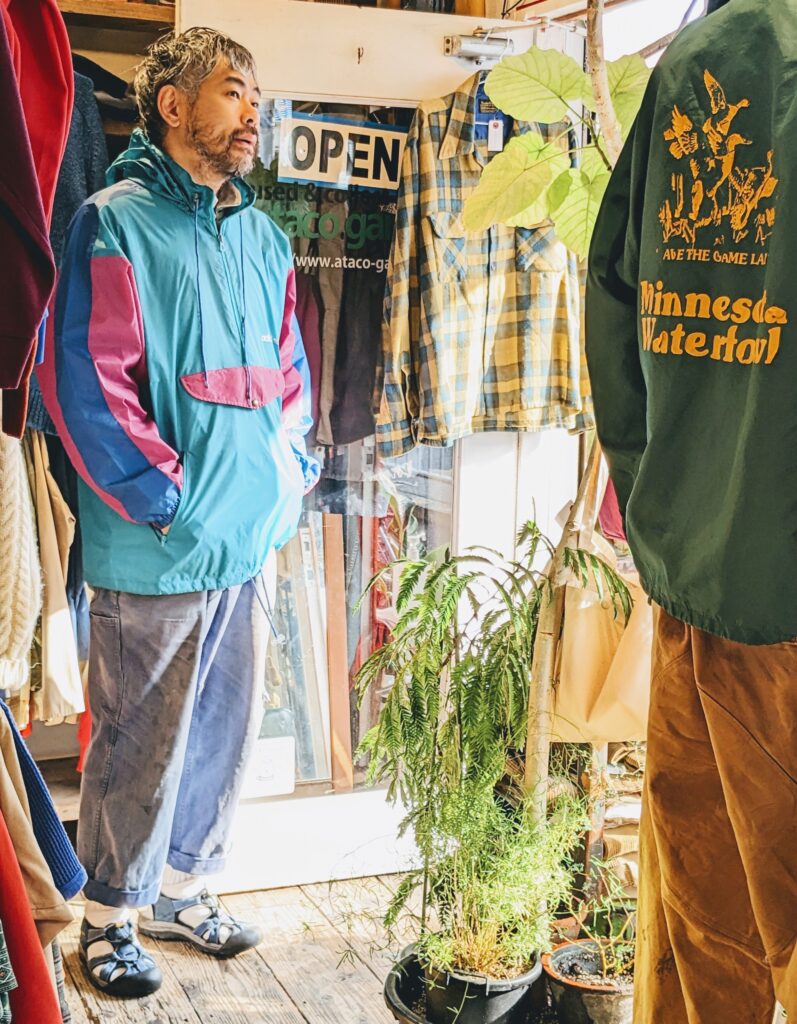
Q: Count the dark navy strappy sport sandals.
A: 2